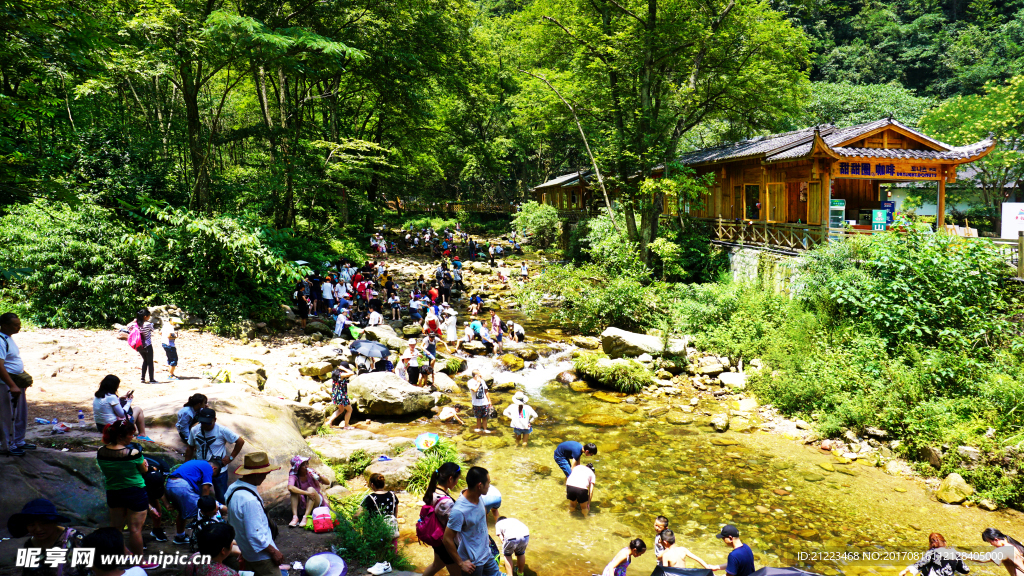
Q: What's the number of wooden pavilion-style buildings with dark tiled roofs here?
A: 2